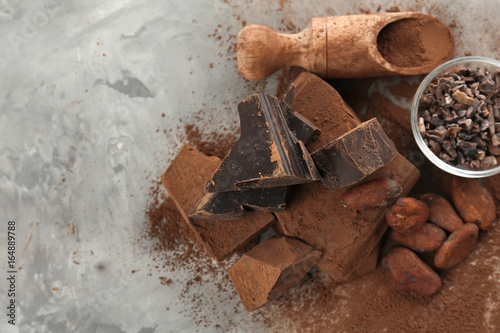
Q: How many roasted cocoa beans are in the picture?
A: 7